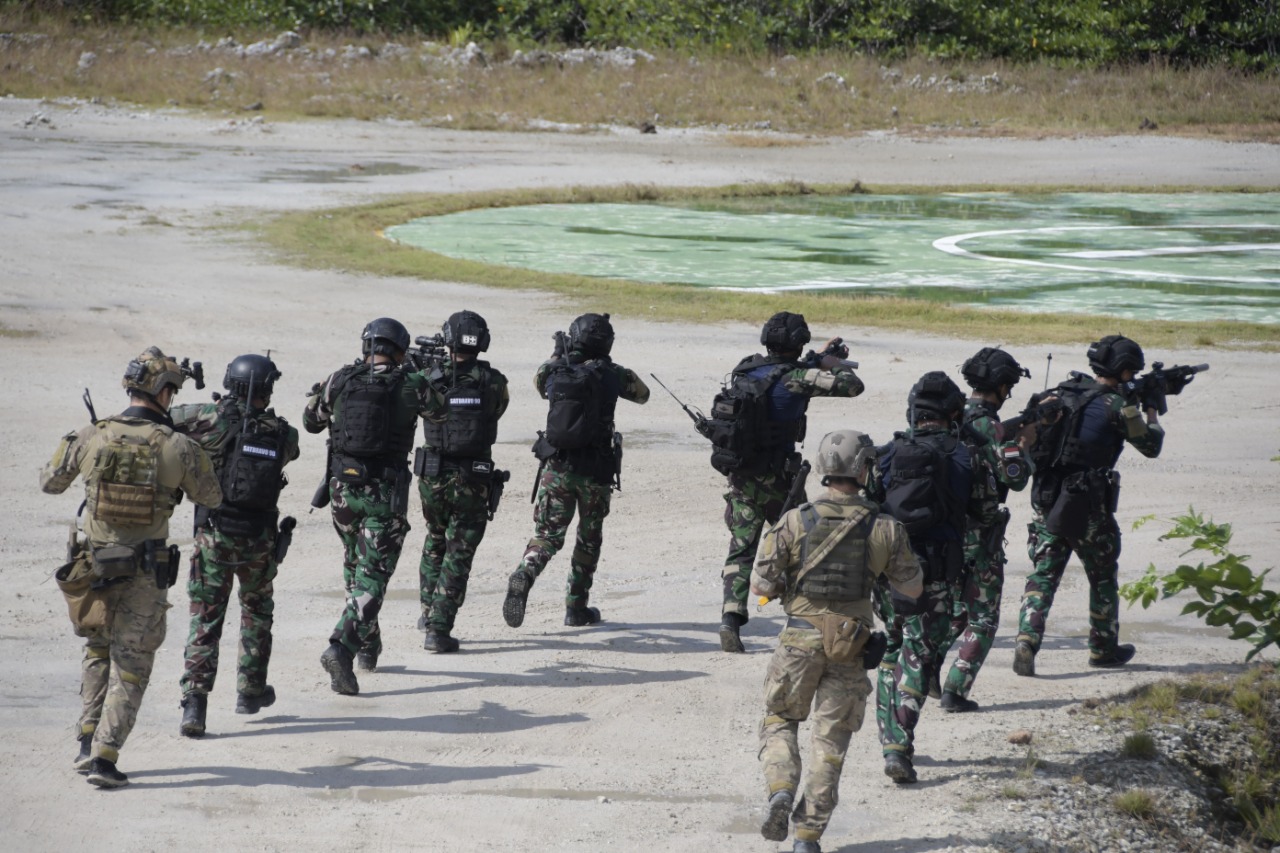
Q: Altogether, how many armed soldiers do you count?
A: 10